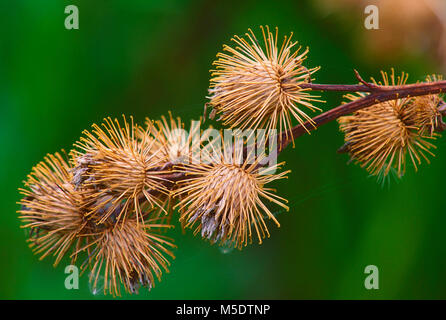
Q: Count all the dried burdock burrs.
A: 8